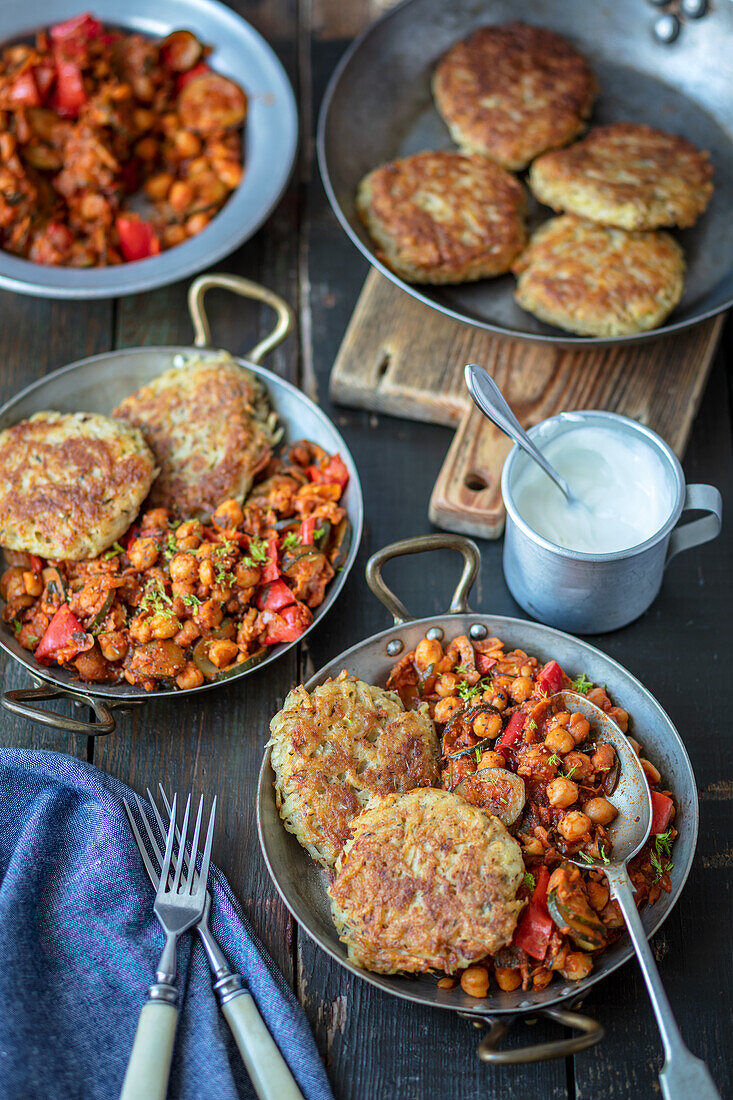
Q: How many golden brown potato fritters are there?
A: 8